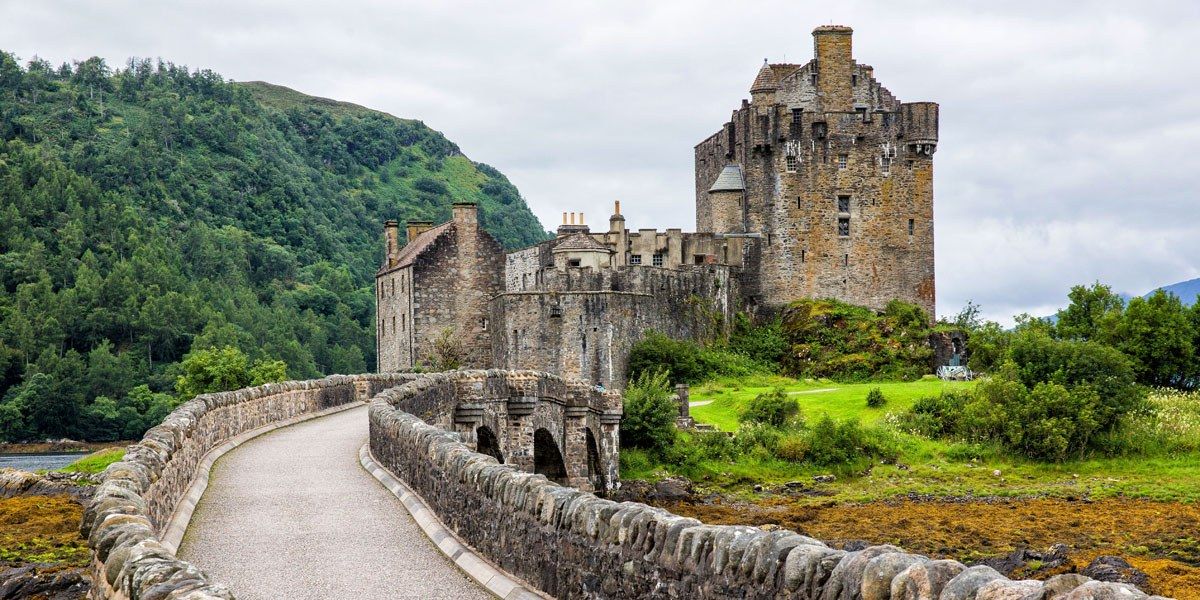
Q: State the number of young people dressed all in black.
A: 0